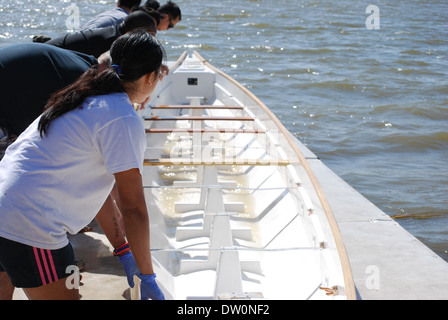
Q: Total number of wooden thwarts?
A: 4